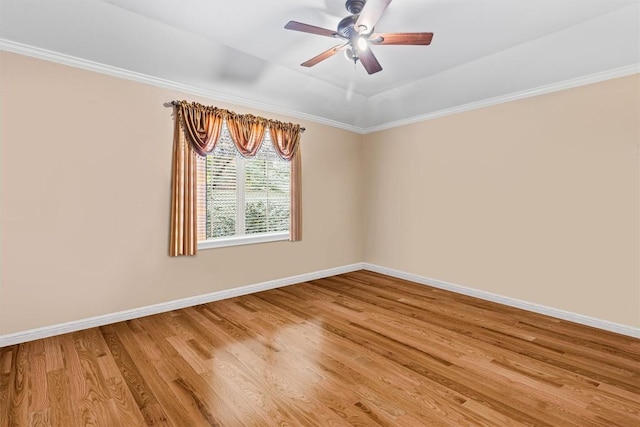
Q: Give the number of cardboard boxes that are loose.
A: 0